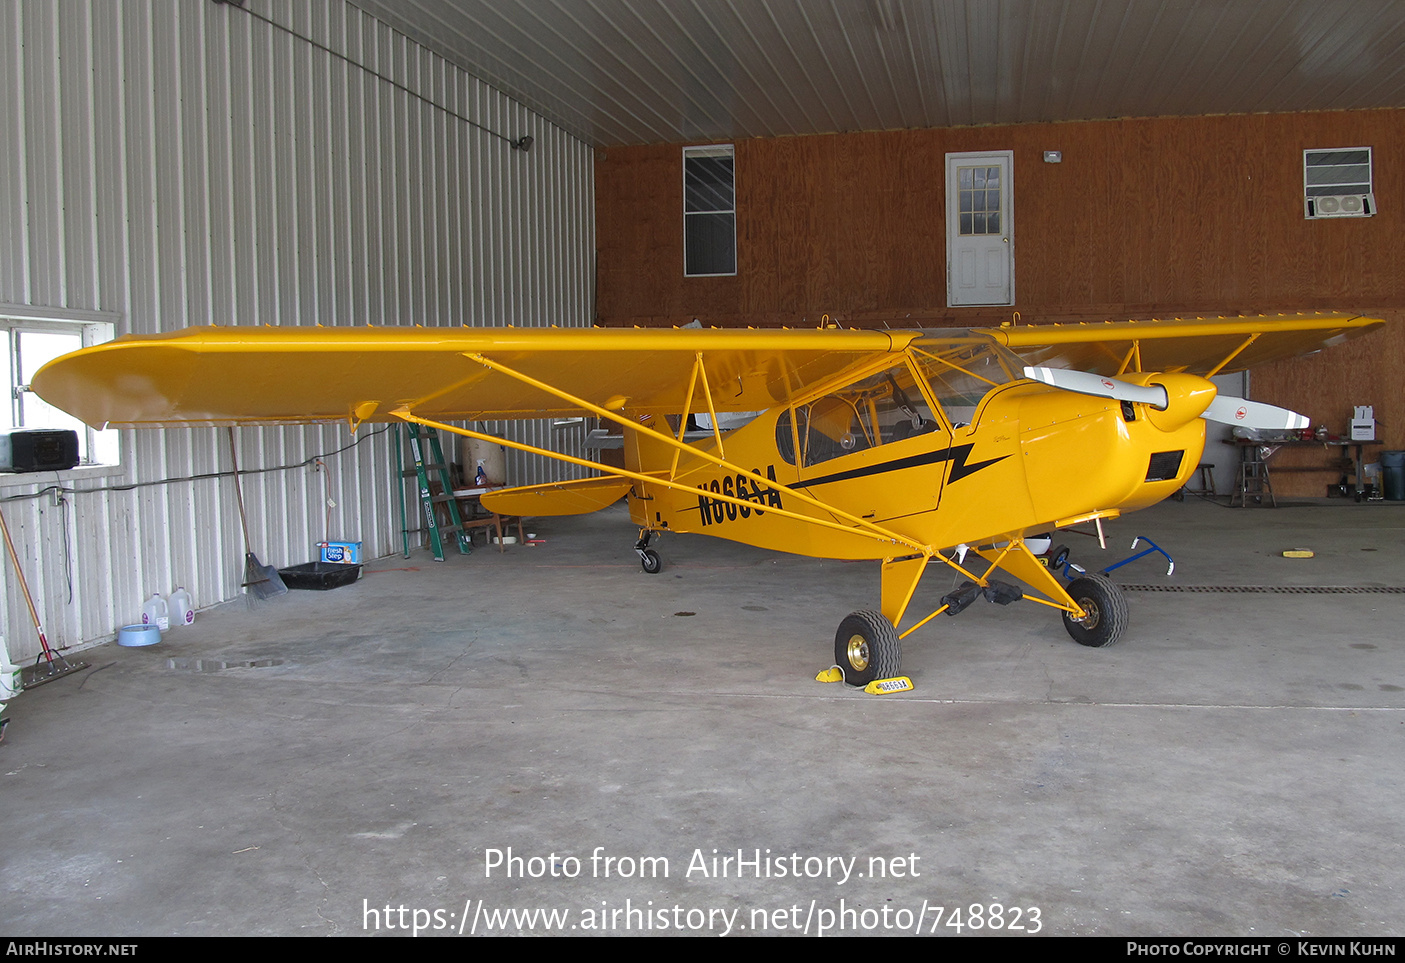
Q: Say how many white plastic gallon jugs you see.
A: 2